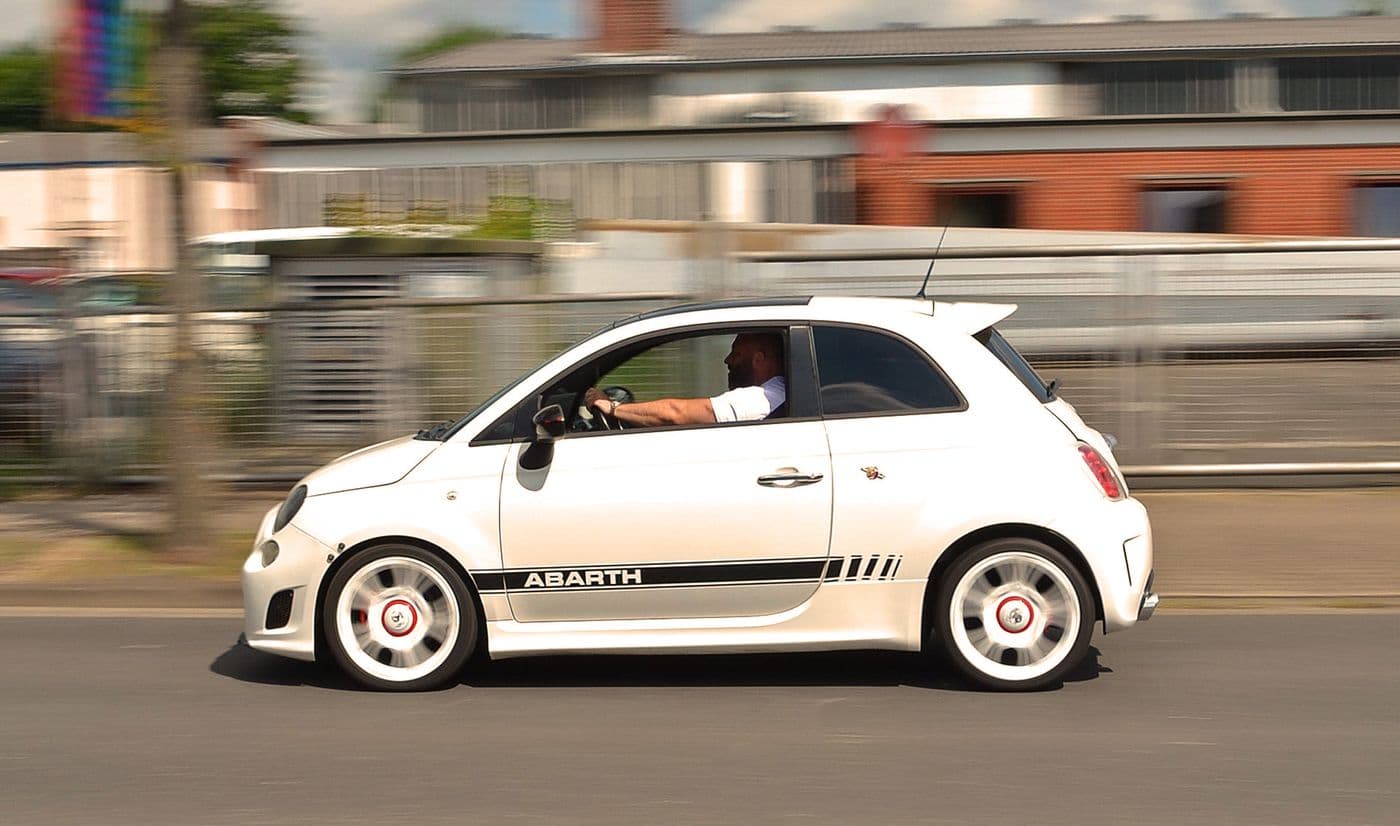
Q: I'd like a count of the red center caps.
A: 2